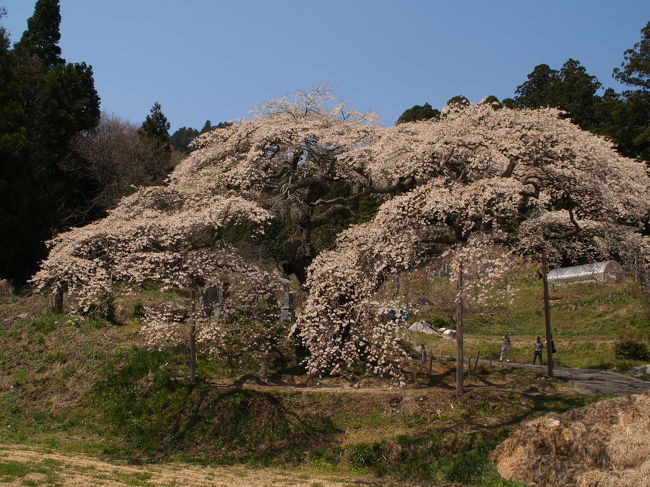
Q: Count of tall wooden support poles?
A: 3